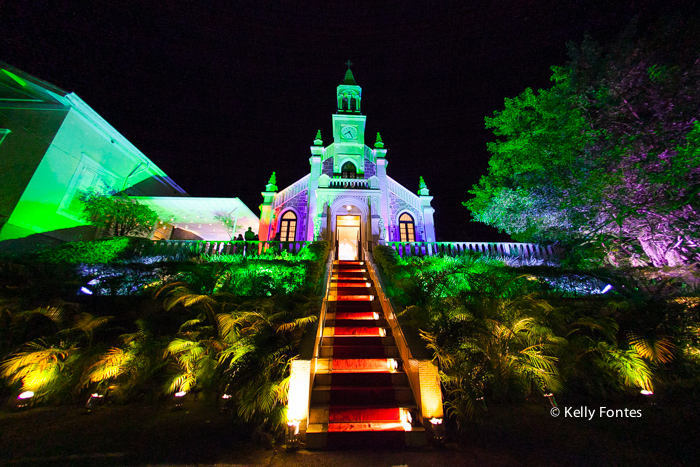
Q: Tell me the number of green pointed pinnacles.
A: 5